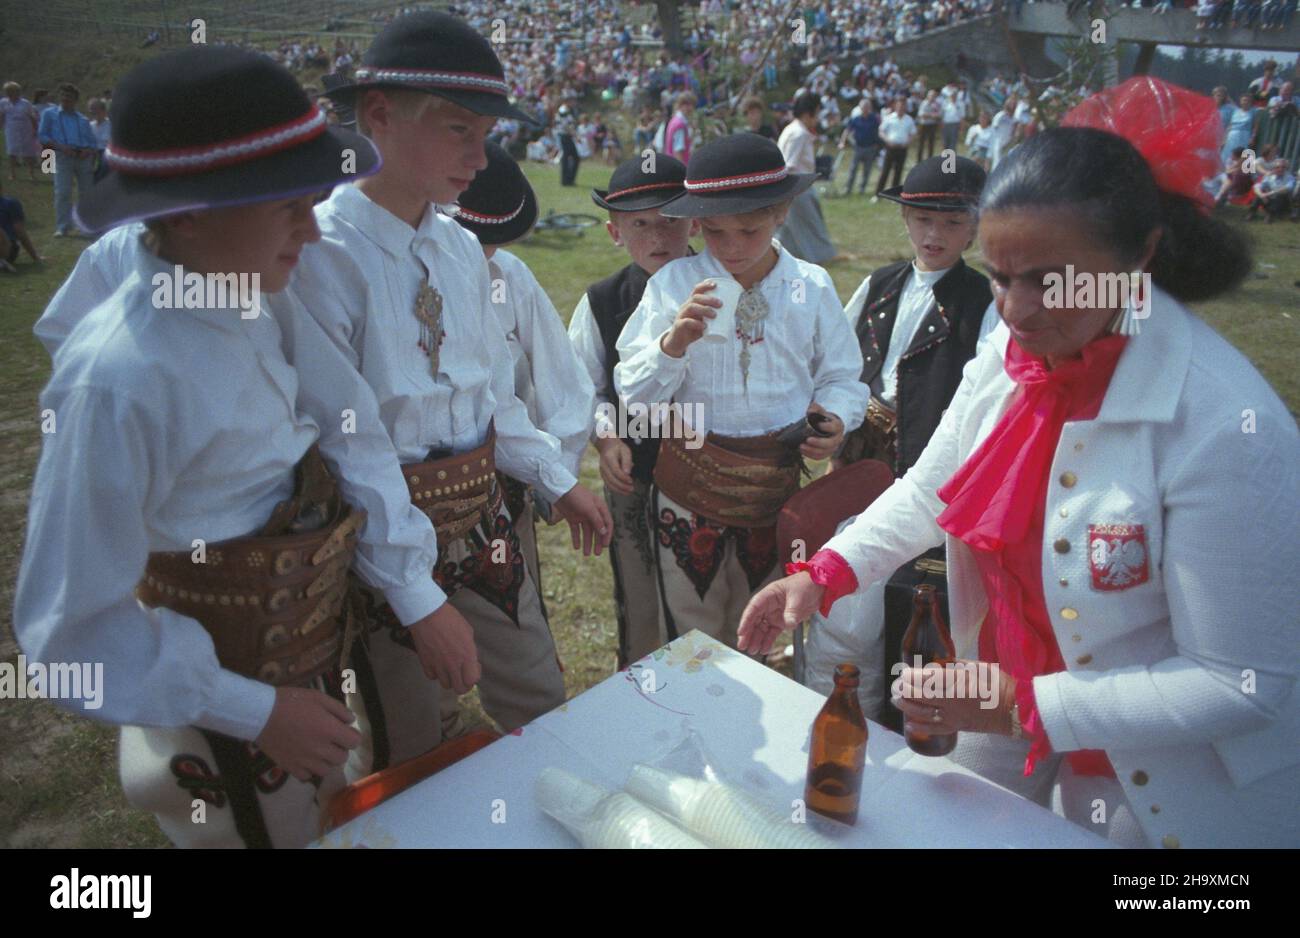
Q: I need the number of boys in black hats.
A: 6